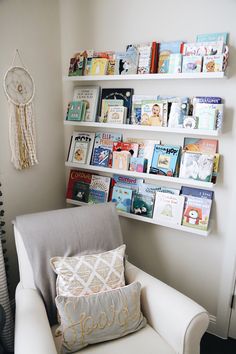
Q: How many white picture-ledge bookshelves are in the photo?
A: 4